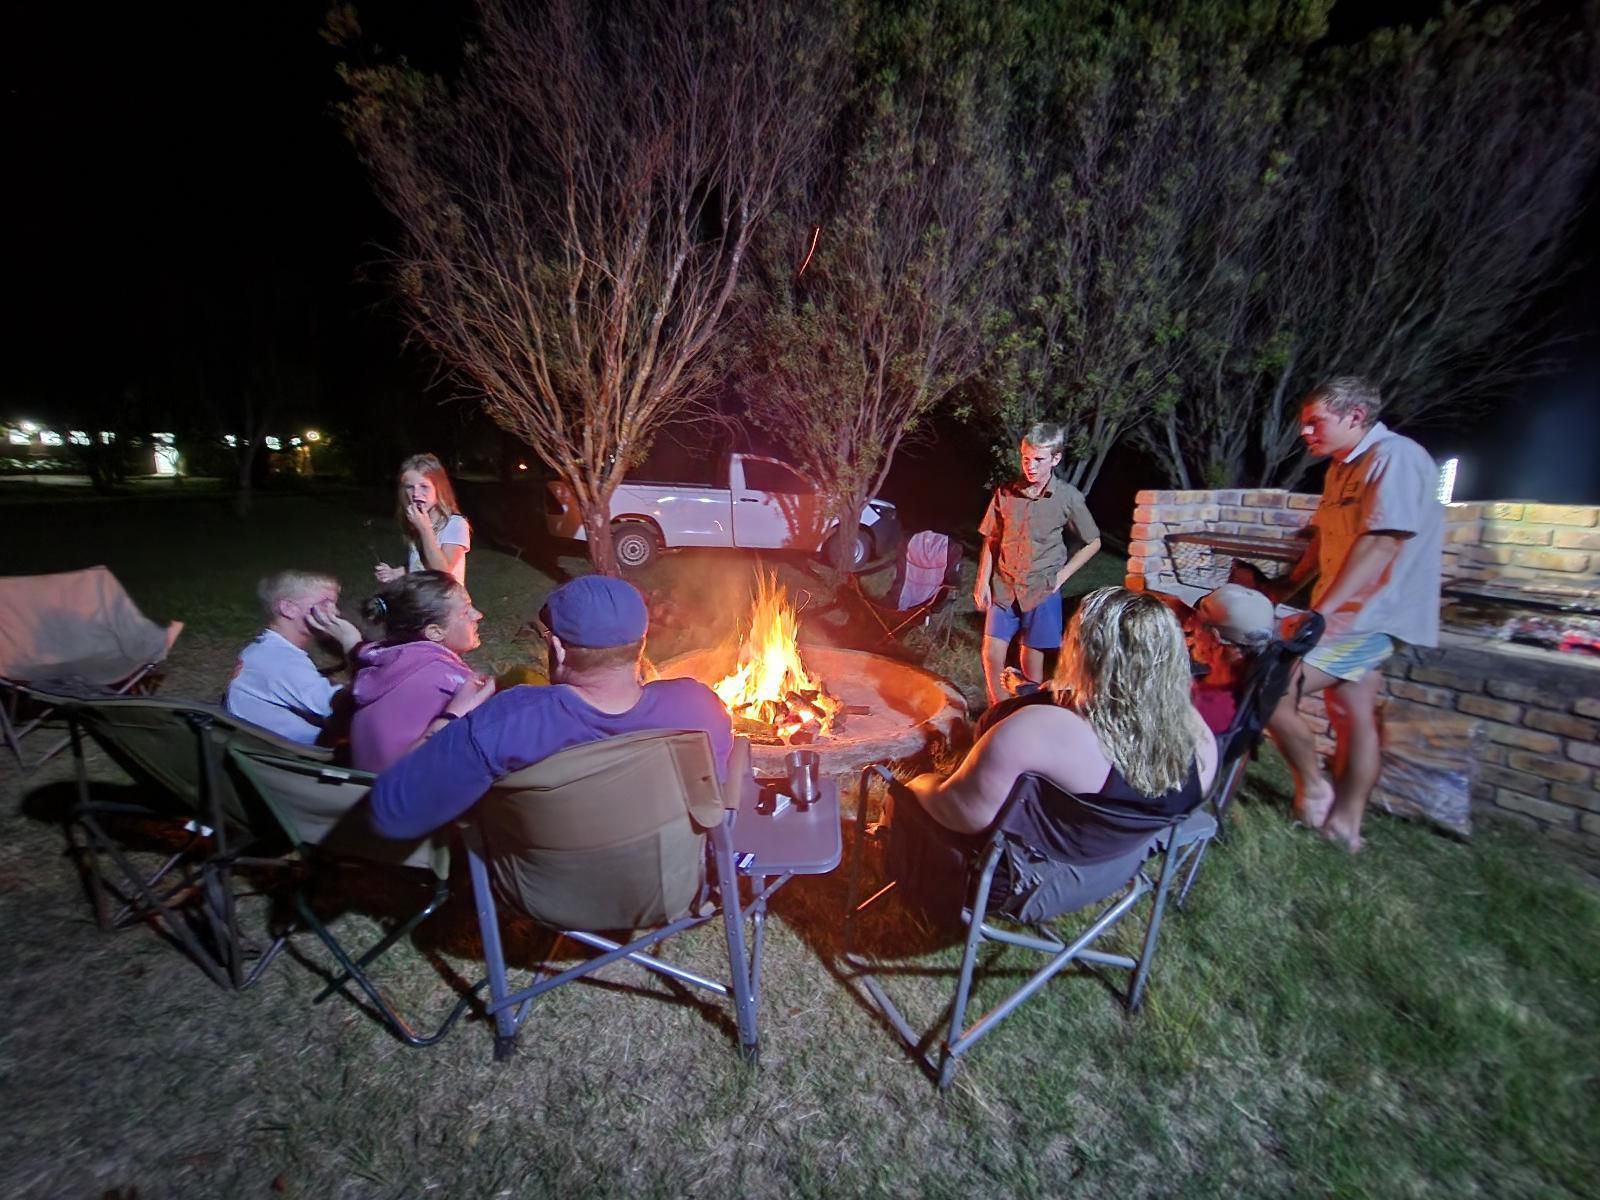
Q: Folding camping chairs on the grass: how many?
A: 7